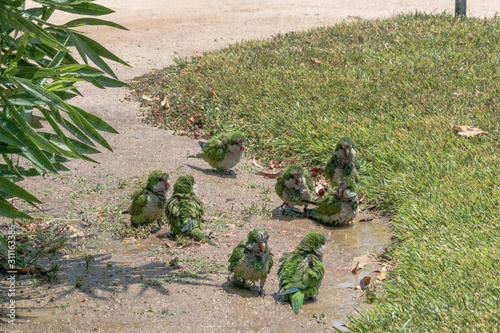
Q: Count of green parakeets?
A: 8